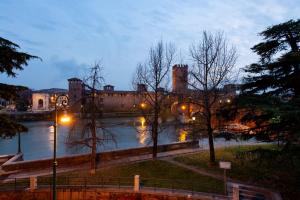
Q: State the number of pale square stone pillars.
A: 3